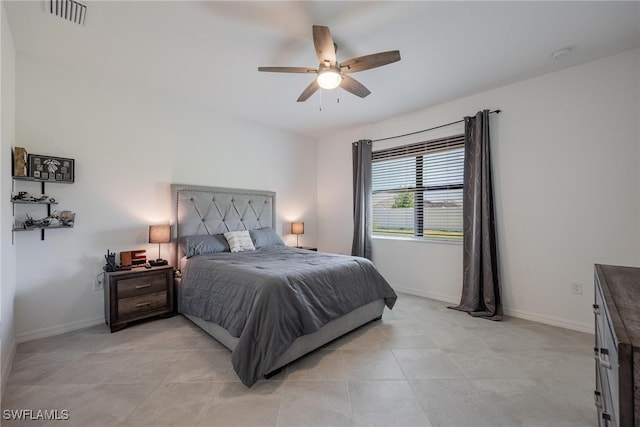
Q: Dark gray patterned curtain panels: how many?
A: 2